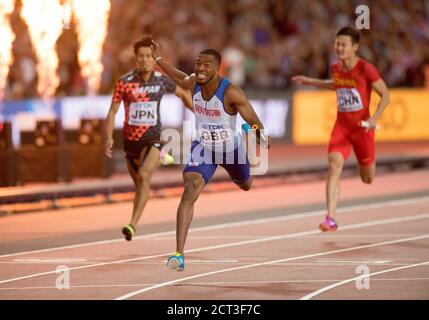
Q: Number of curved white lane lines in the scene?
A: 4